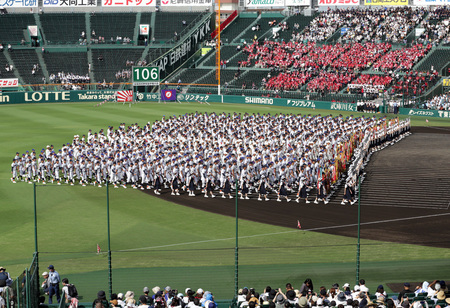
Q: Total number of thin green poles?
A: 4